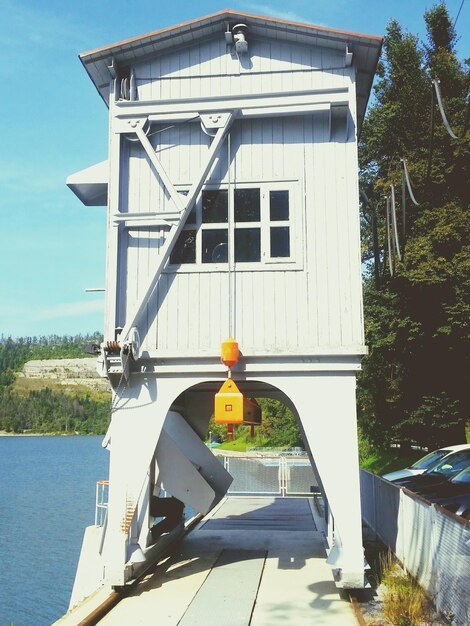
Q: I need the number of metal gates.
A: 2